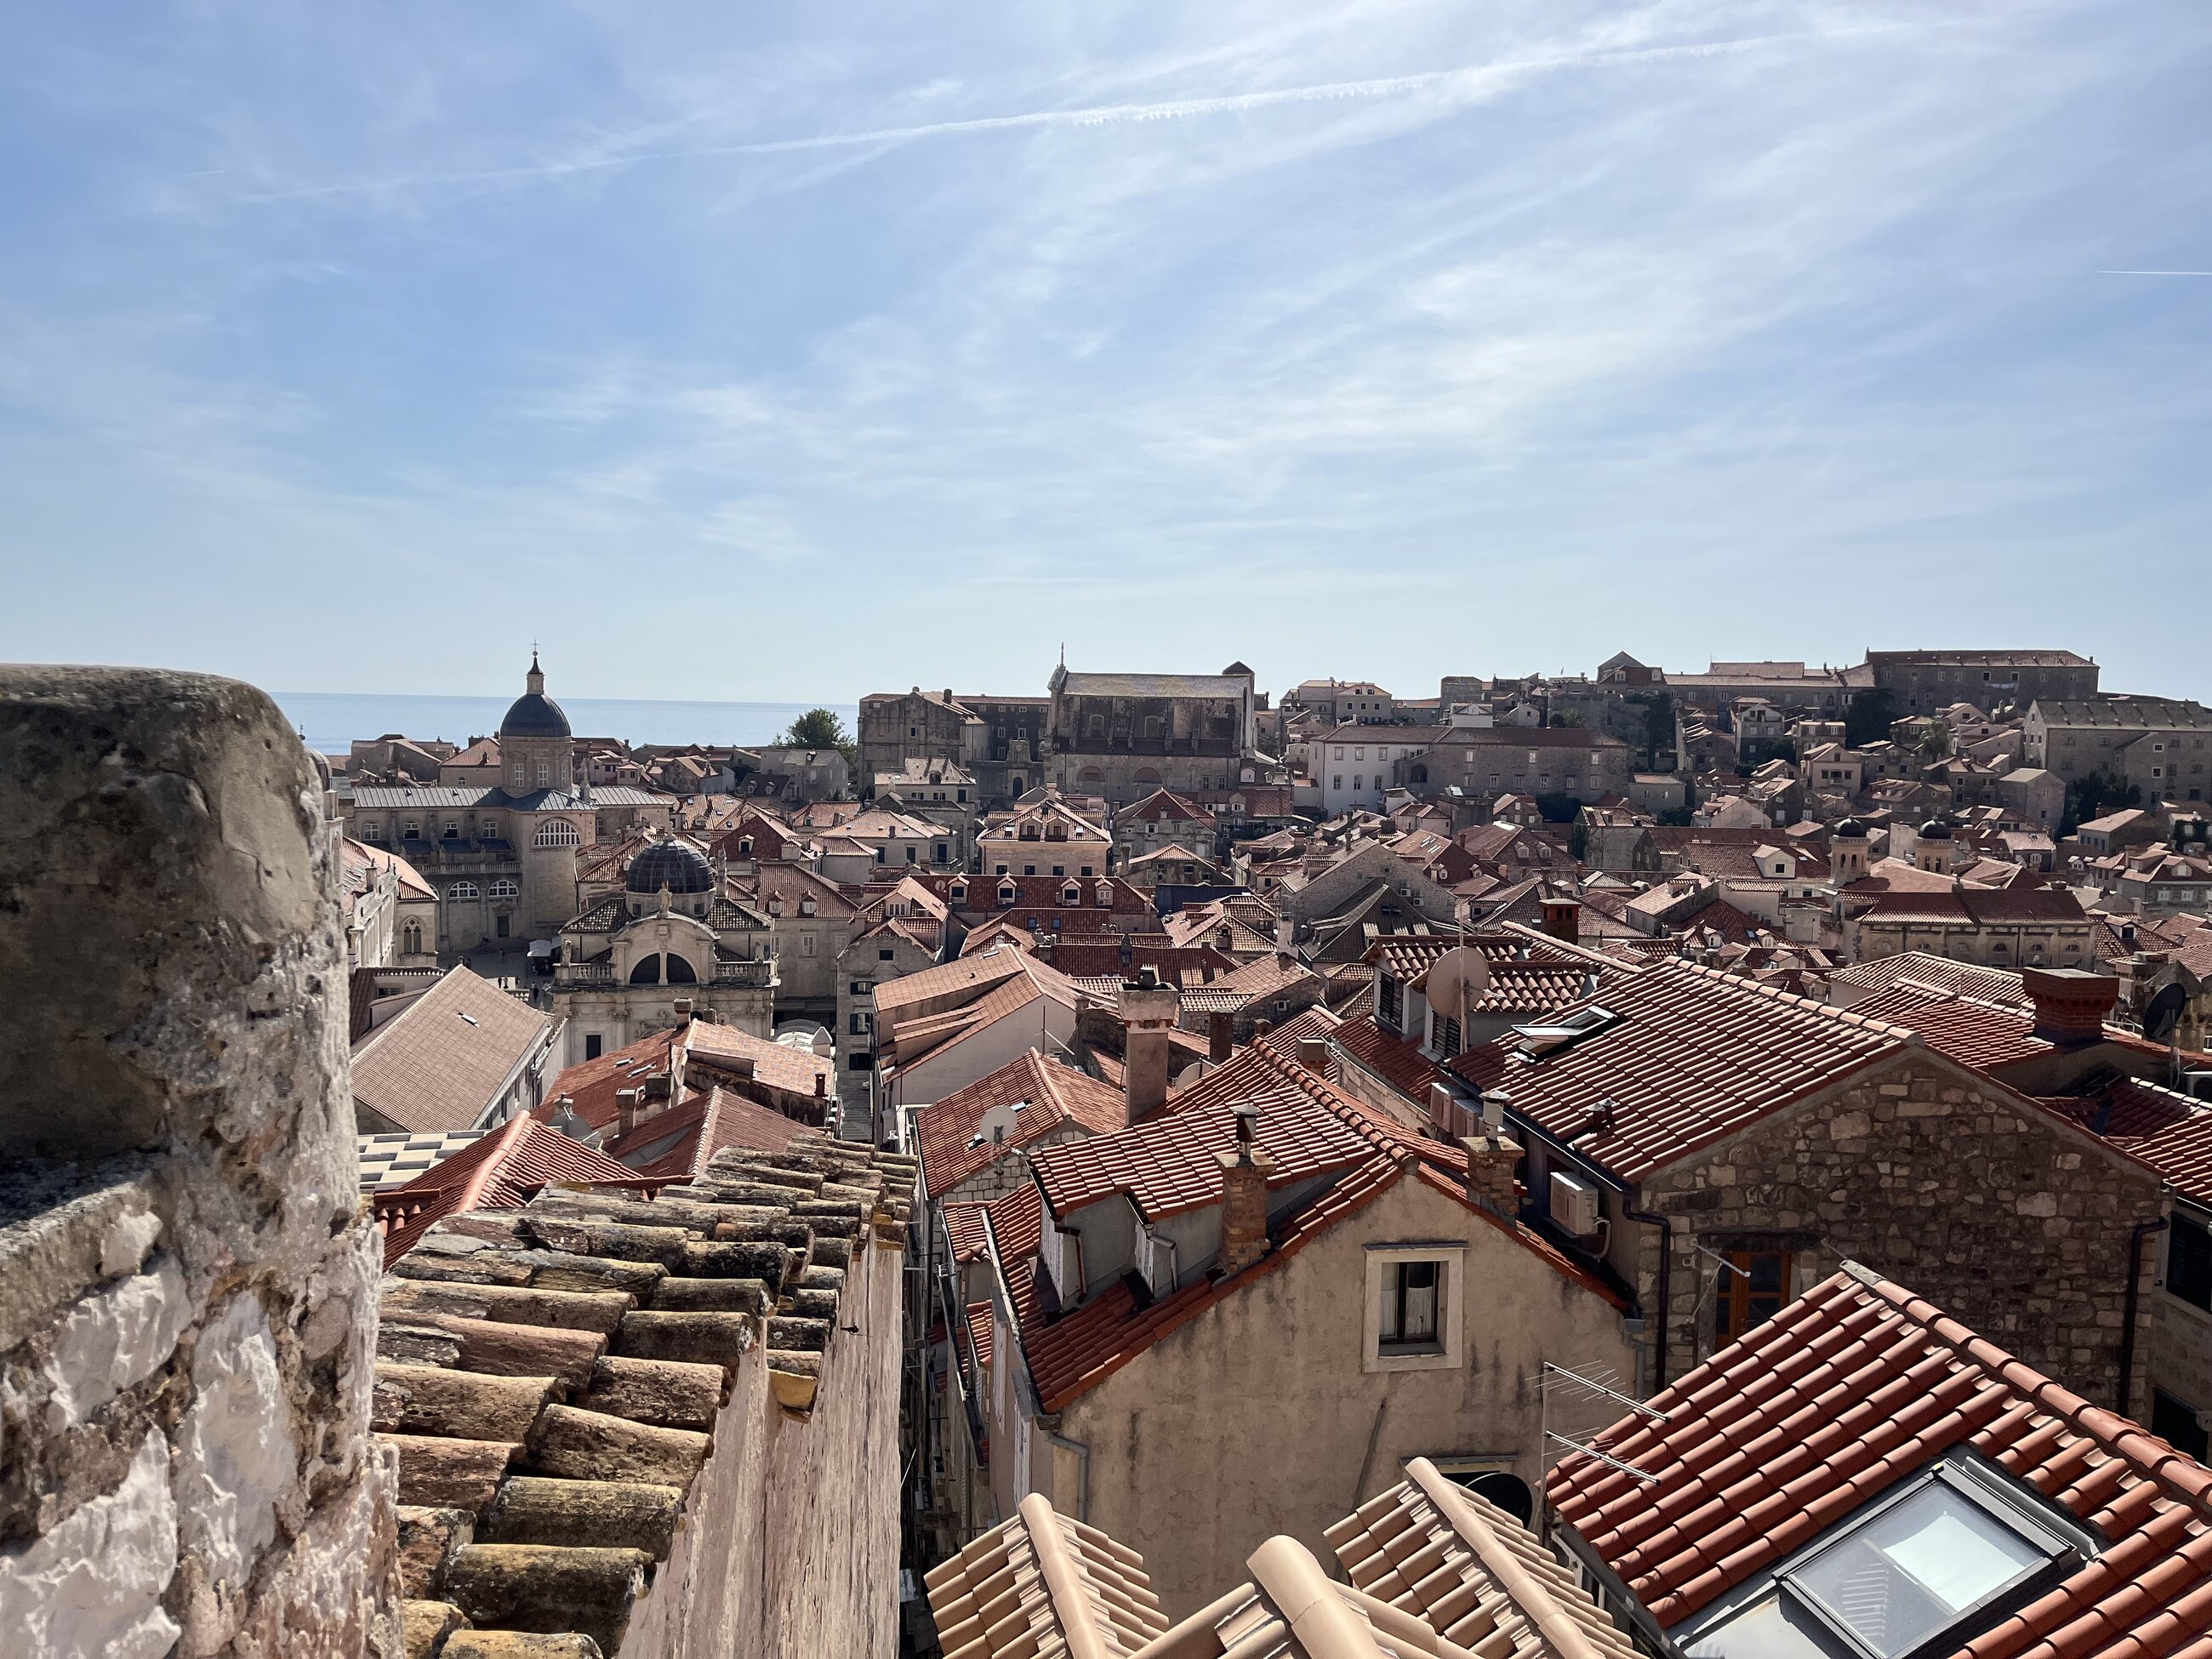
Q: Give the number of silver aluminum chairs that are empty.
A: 0